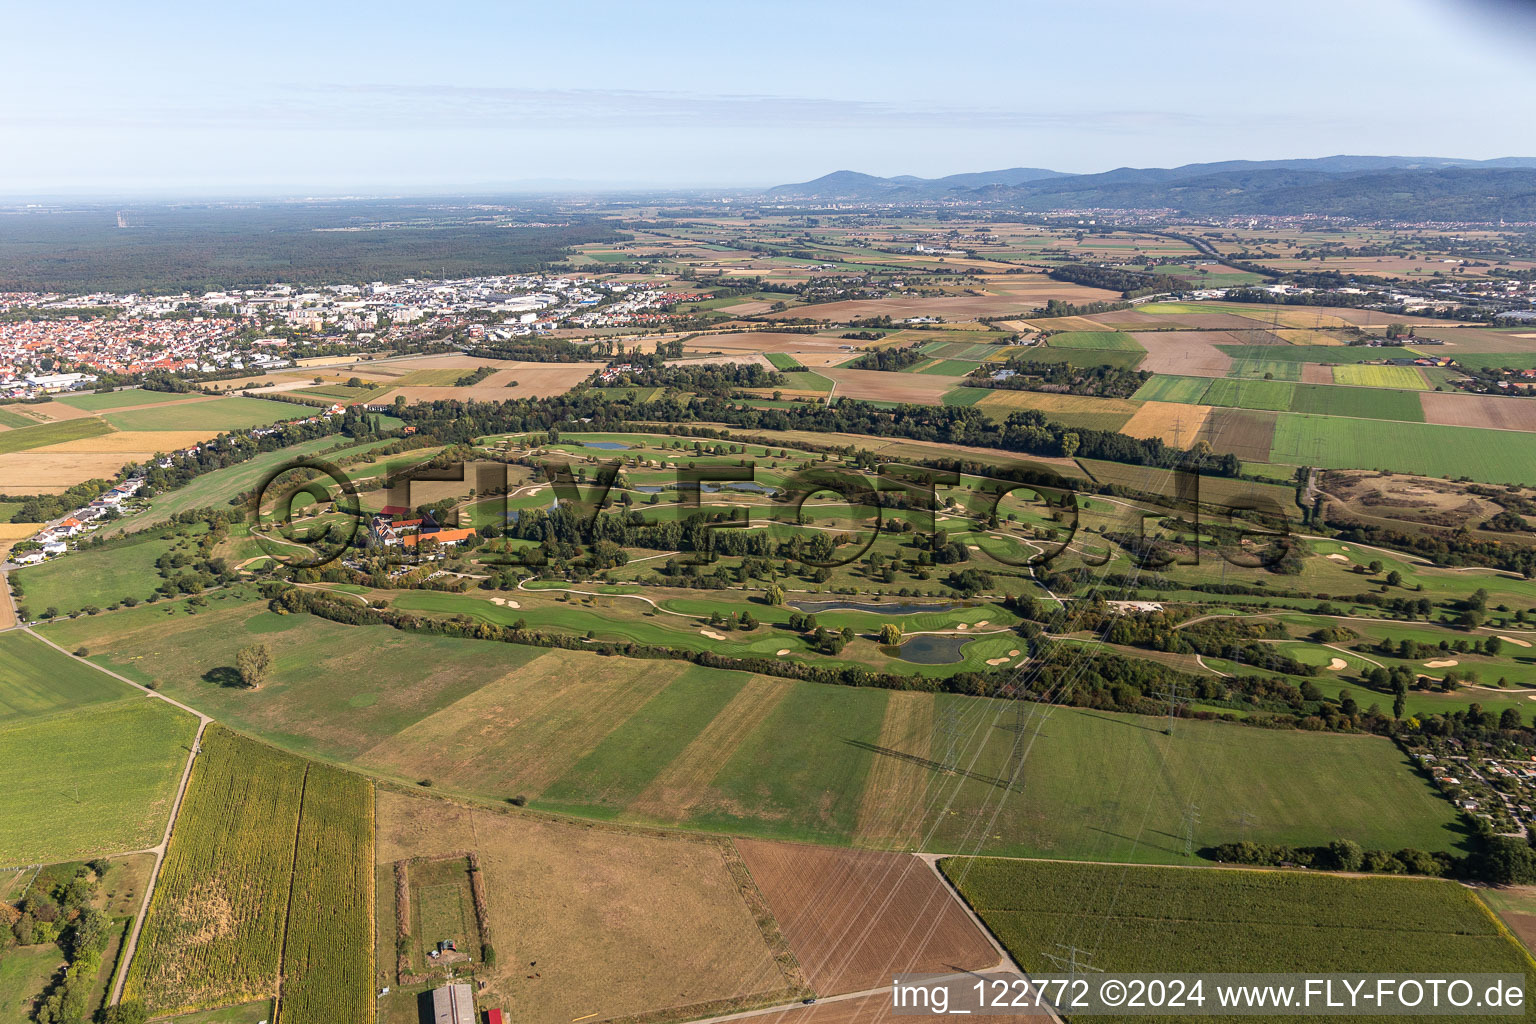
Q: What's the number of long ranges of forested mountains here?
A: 1